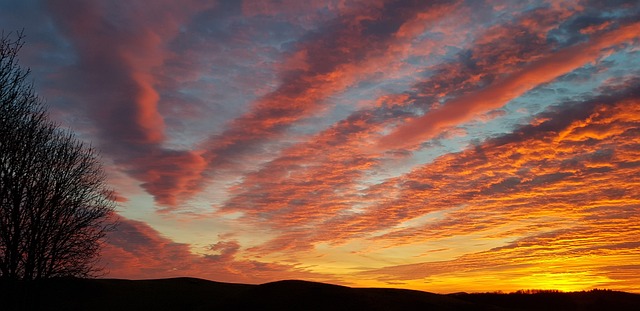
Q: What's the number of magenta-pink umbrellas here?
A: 0